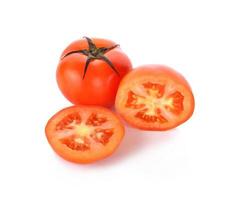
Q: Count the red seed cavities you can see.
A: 8